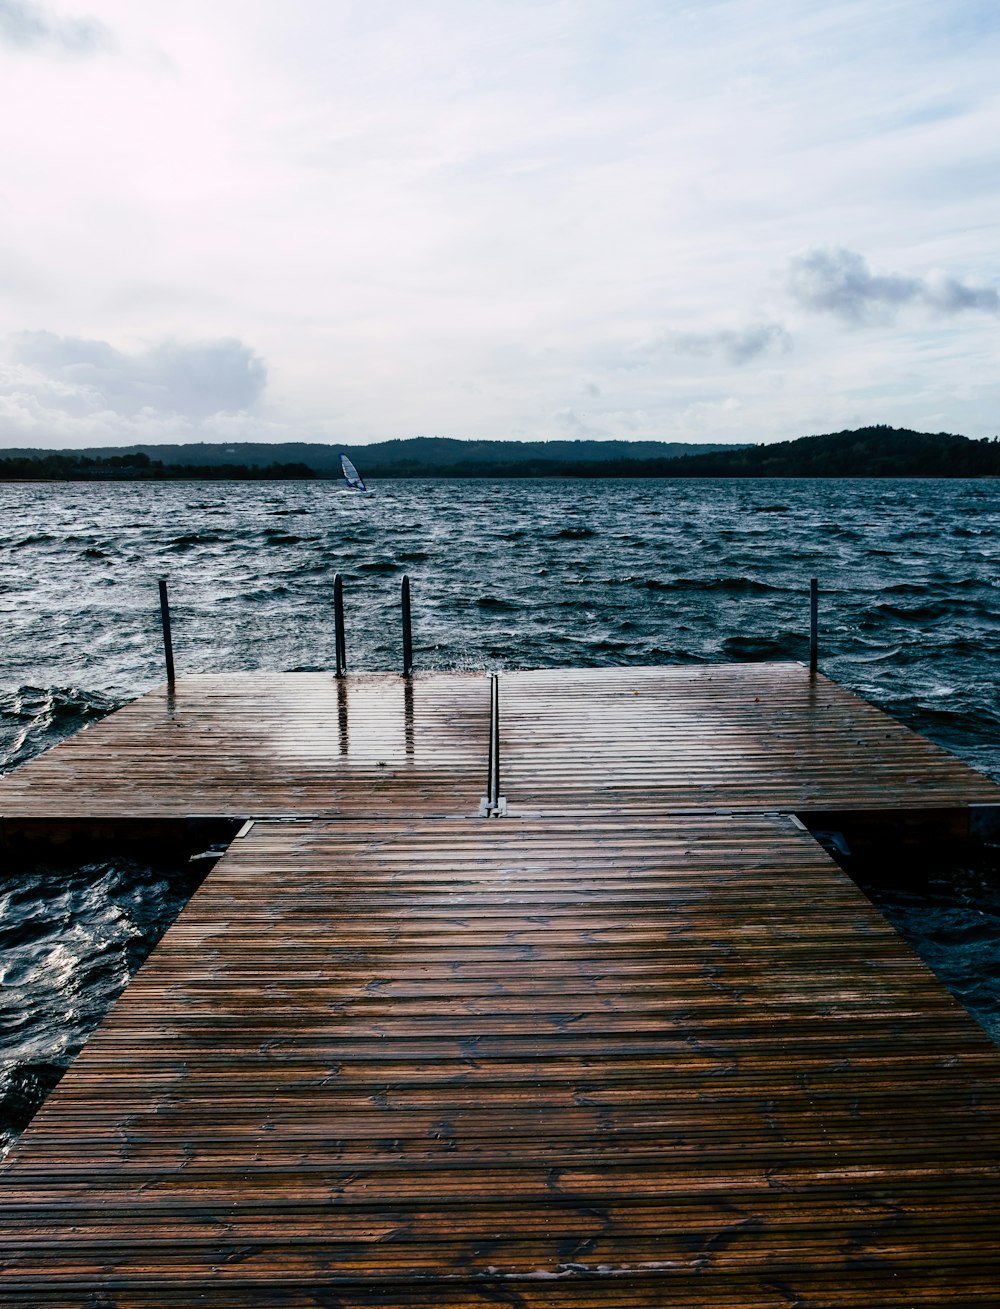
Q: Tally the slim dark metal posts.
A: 4